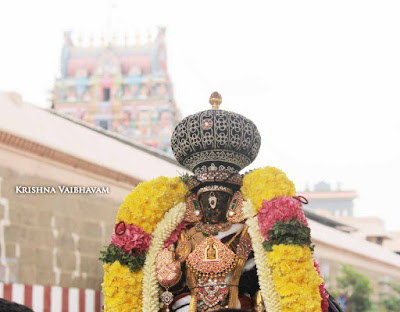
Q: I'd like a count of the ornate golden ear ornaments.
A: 2